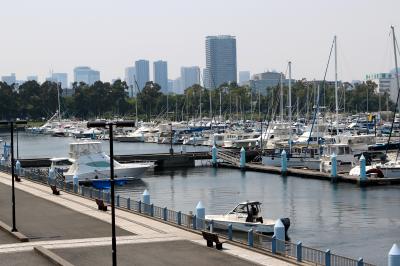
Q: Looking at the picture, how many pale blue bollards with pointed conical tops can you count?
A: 13